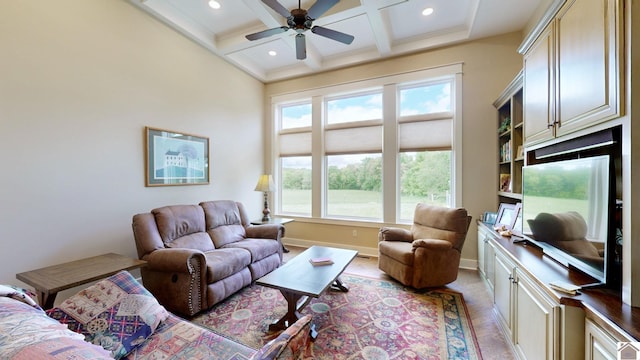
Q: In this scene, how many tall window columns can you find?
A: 3